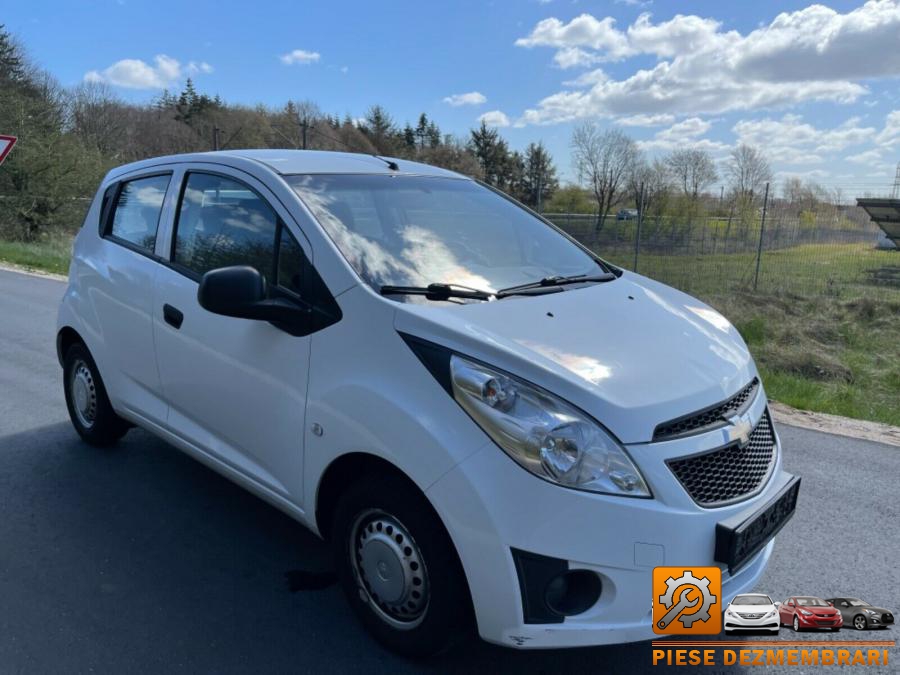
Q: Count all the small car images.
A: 3